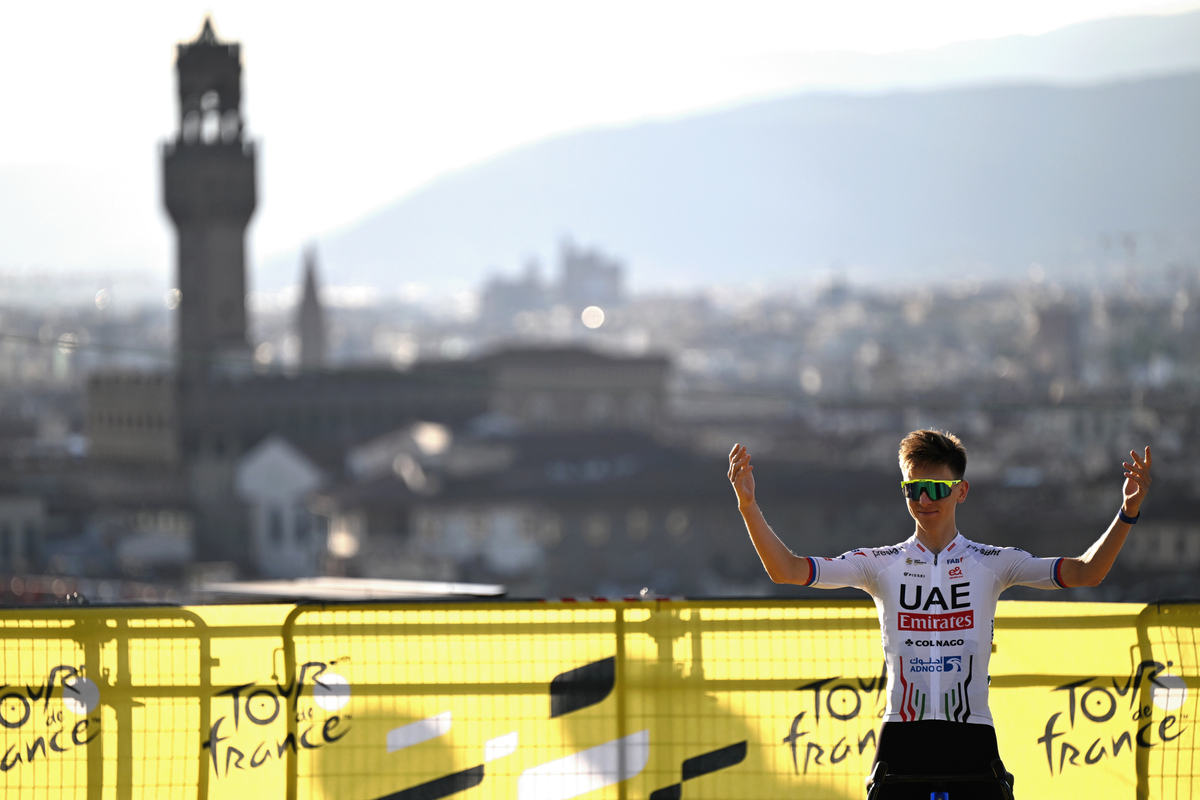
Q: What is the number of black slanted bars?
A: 4